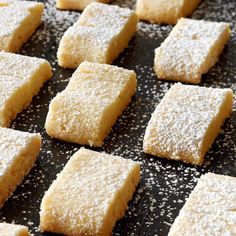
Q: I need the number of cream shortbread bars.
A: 12